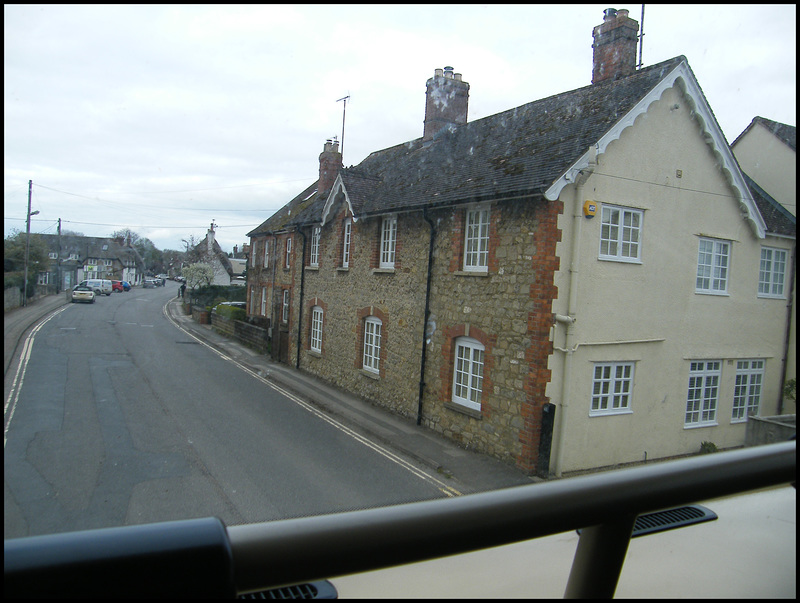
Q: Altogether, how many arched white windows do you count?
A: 3